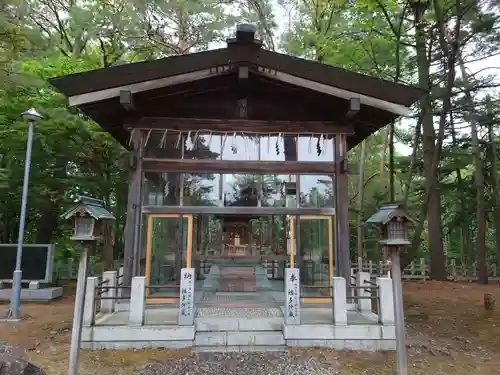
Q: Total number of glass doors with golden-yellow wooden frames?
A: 2